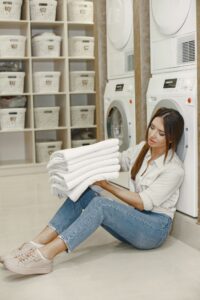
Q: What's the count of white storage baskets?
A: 14